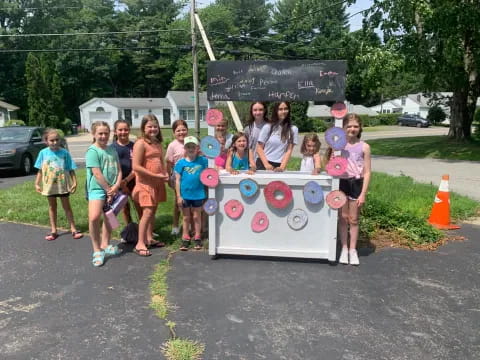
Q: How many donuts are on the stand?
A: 14